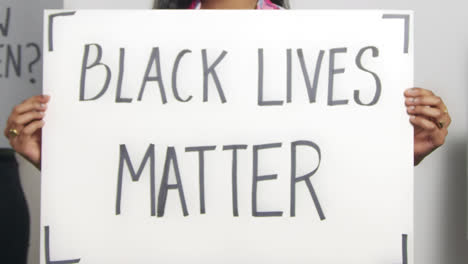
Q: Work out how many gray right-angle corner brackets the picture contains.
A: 4